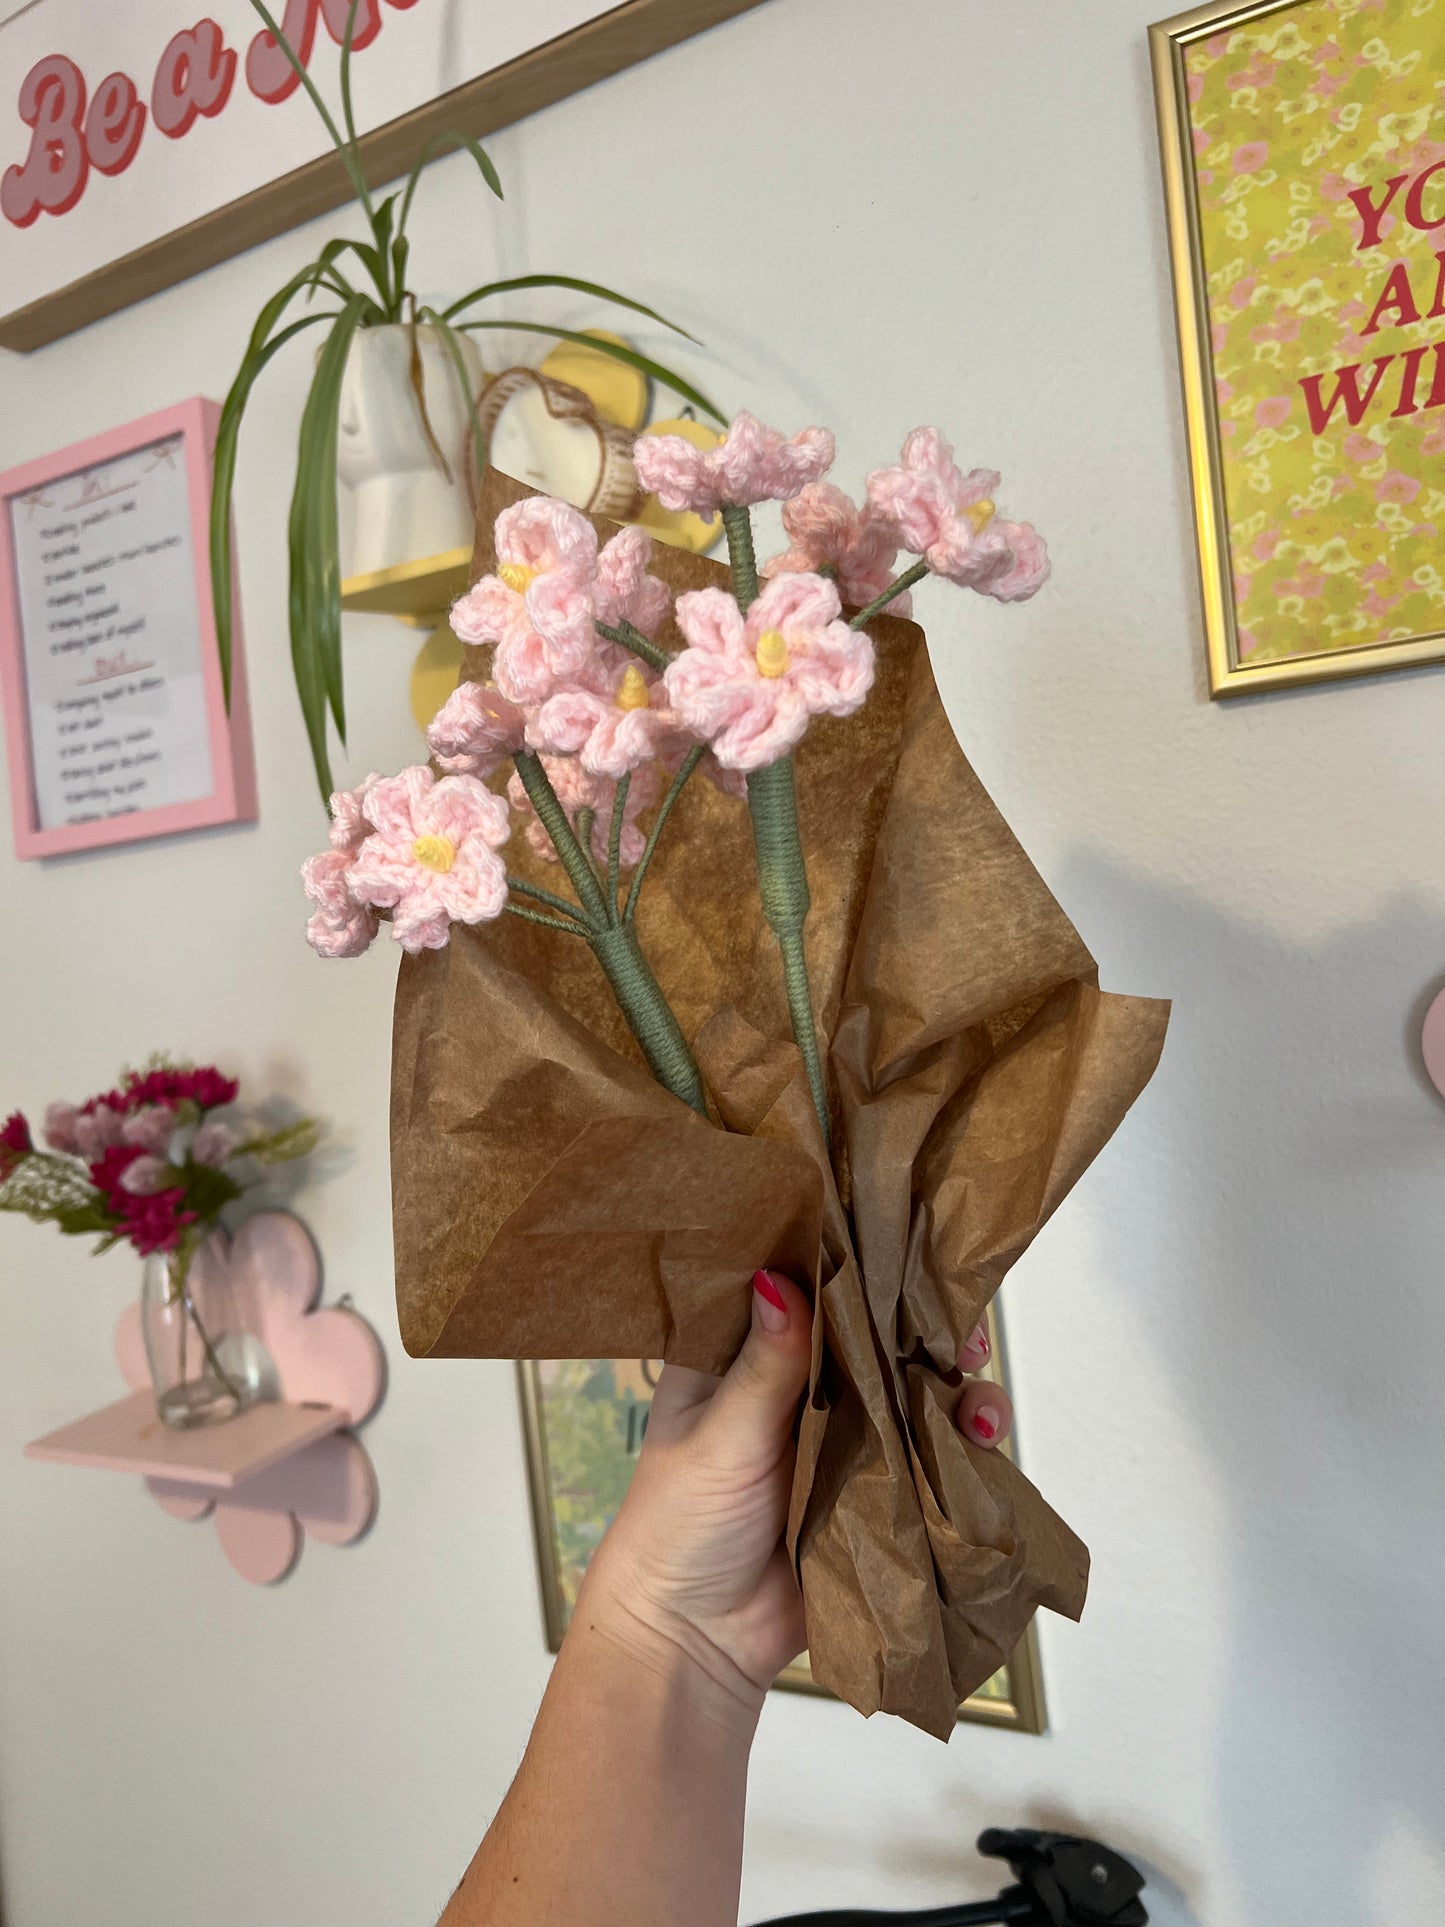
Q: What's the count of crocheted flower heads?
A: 12